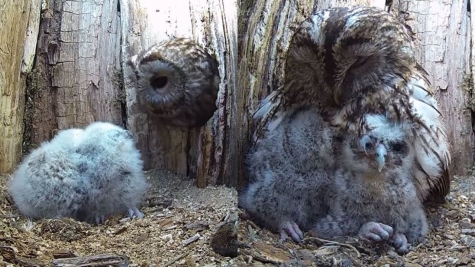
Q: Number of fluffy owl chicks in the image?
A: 4